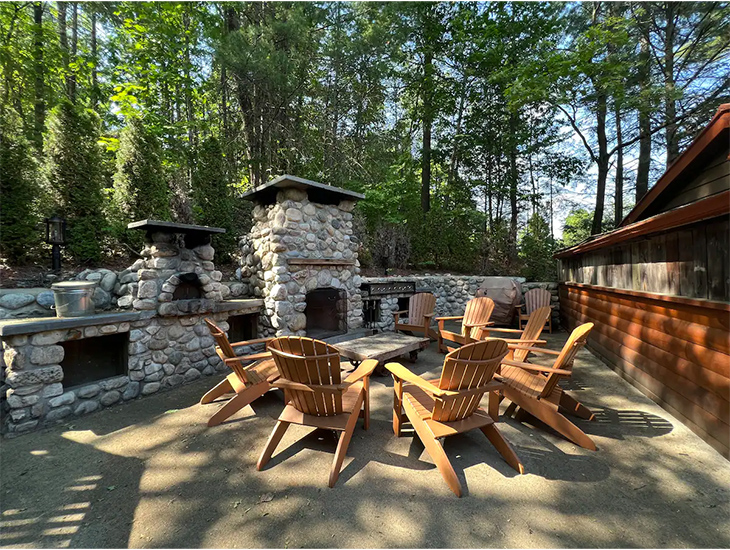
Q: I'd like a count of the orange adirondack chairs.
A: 8